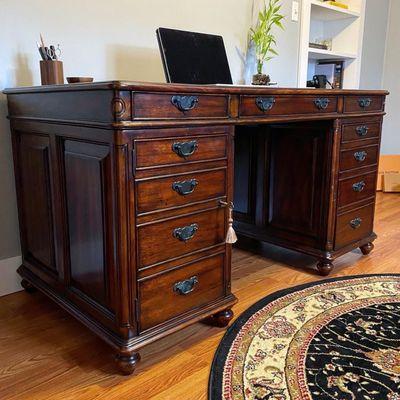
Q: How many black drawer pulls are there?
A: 12